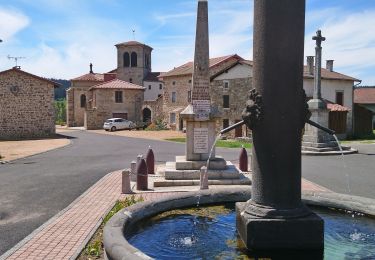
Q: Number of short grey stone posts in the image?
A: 4